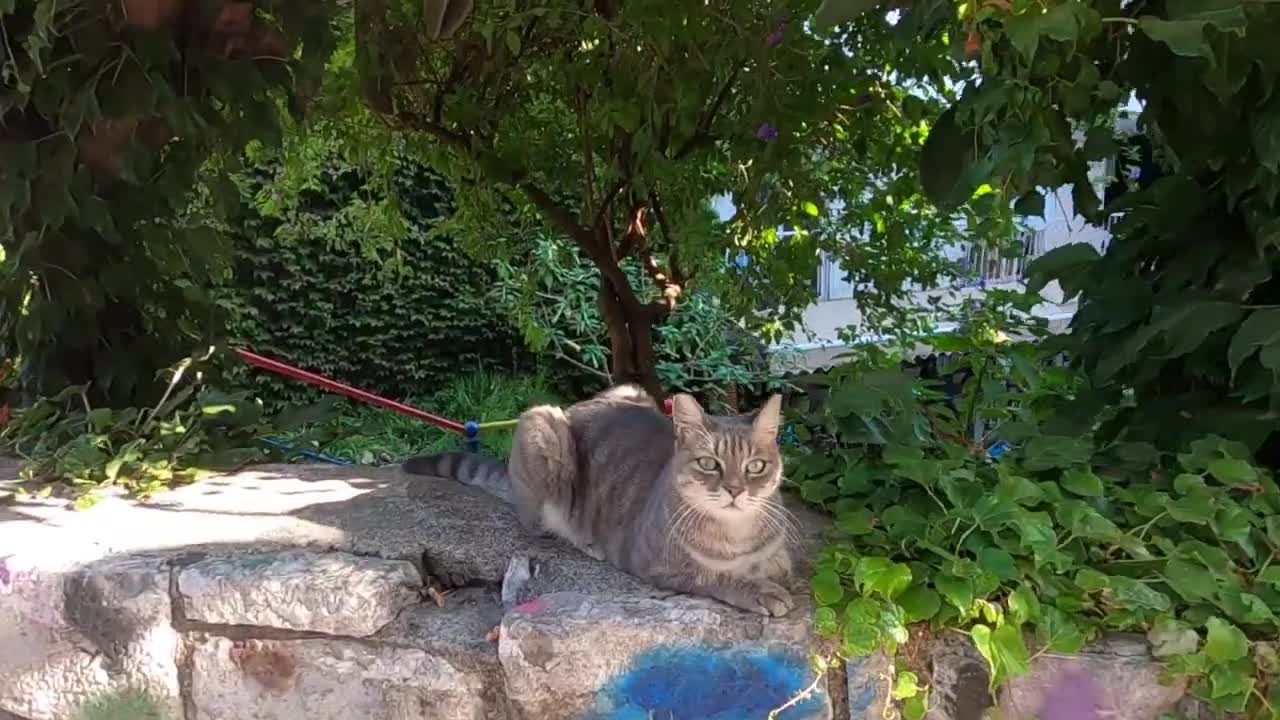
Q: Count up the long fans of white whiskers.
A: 2